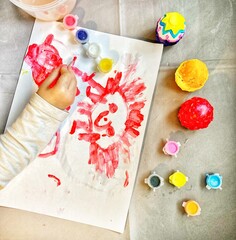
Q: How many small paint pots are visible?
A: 9